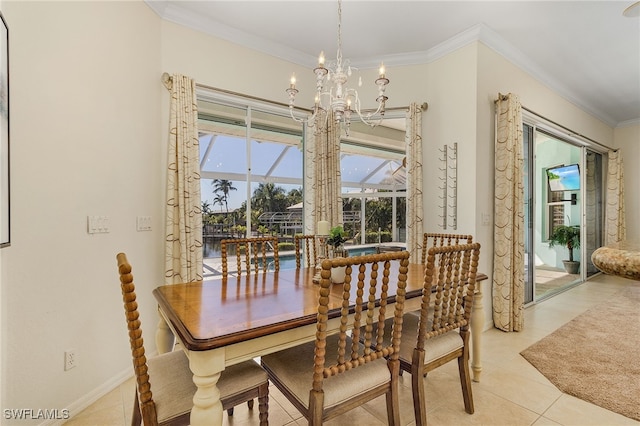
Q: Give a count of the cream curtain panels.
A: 5